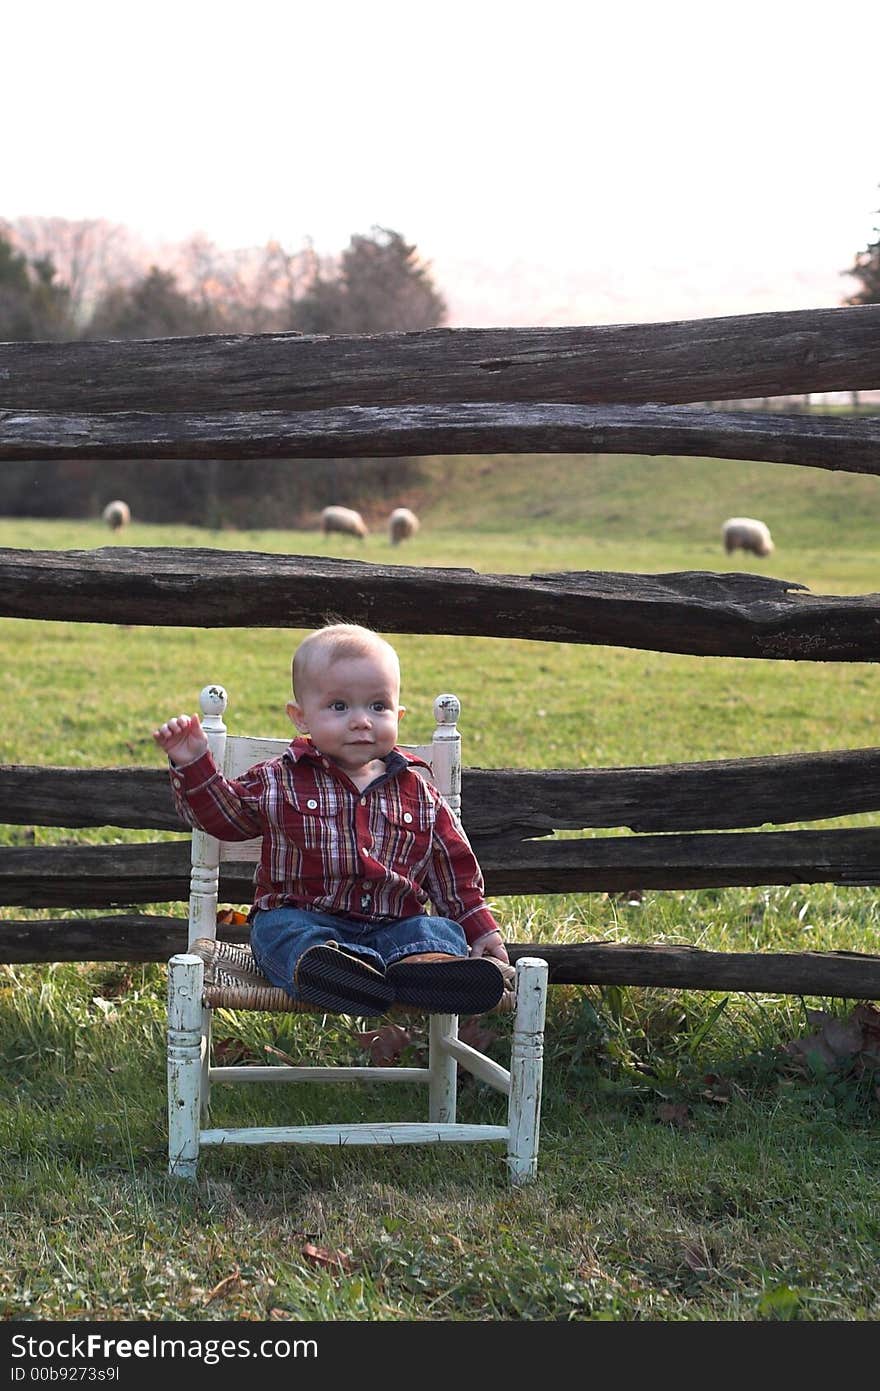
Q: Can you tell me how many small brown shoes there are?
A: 2